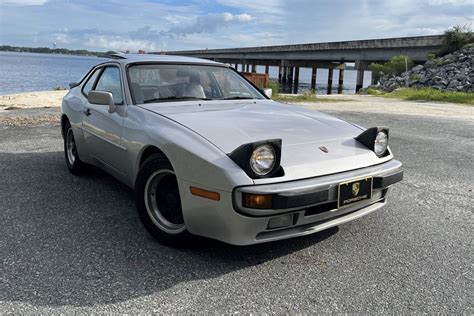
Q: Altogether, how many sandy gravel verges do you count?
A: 2